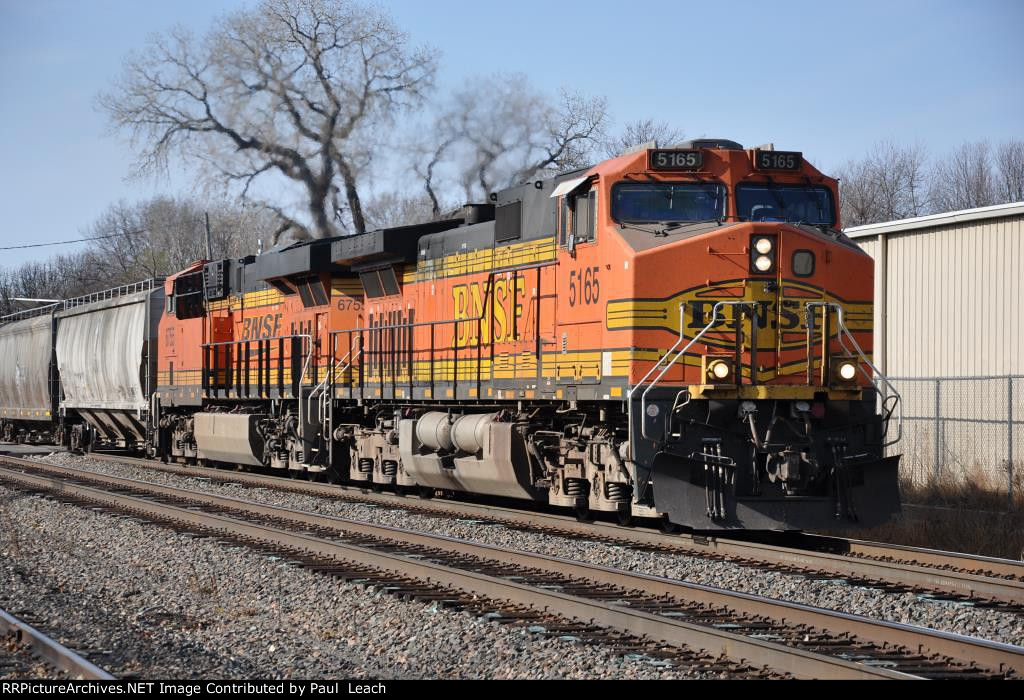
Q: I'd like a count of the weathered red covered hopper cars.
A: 0